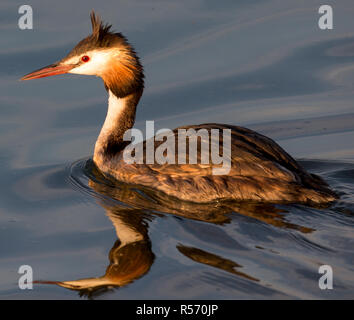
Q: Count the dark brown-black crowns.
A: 1